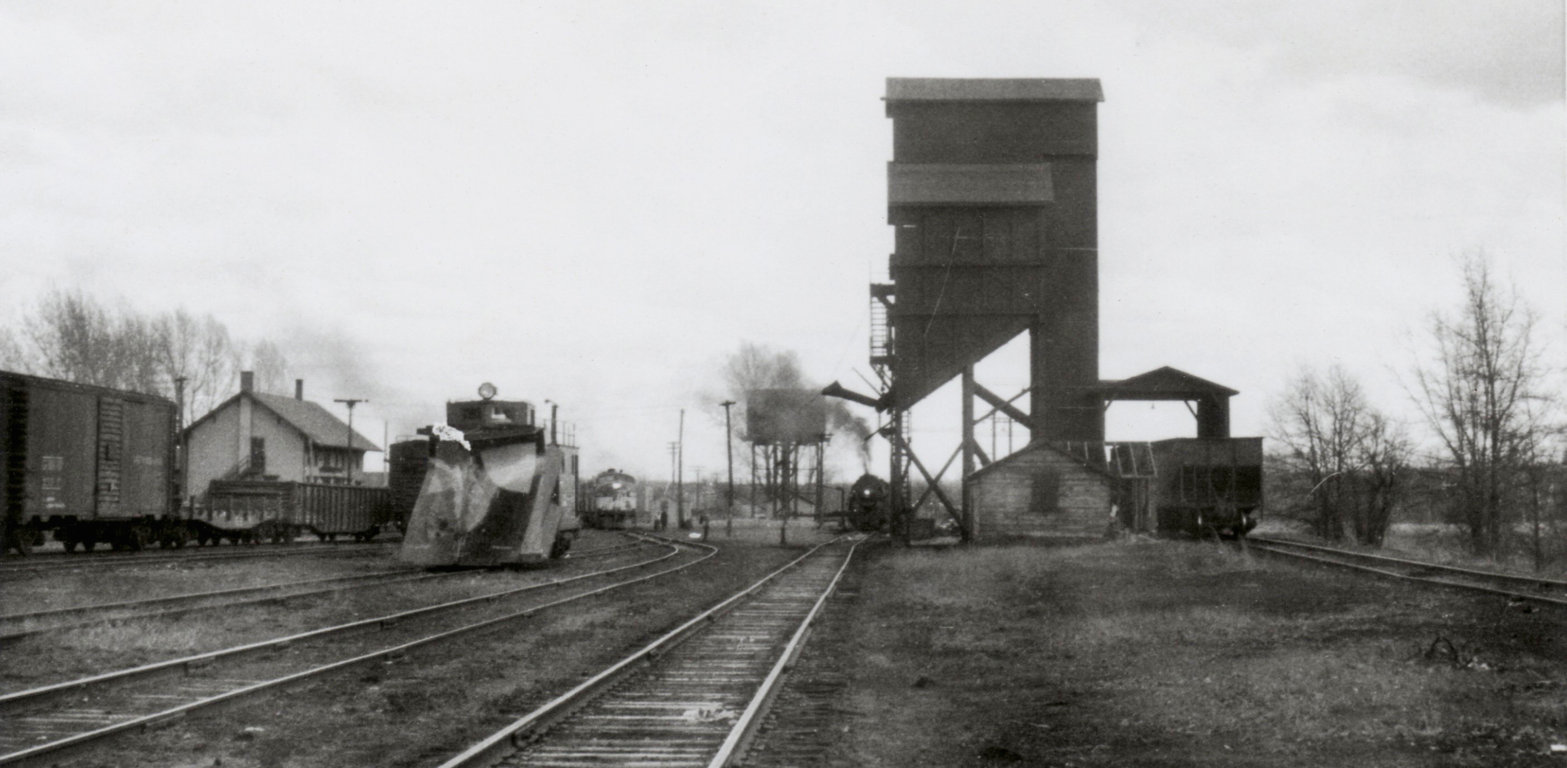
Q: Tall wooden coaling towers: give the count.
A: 1